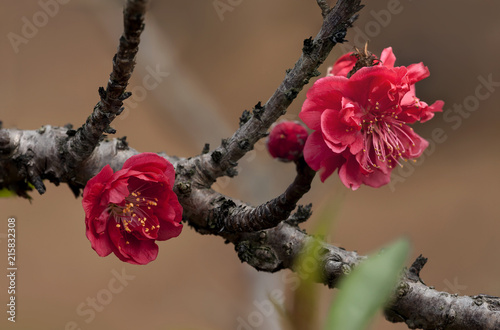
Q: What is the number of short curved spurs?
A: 1